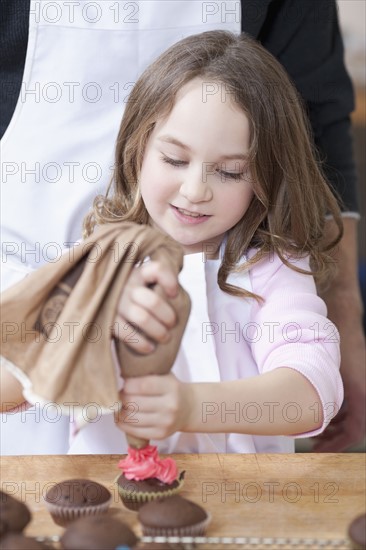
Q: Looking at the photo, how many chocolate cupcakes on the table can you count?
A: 7